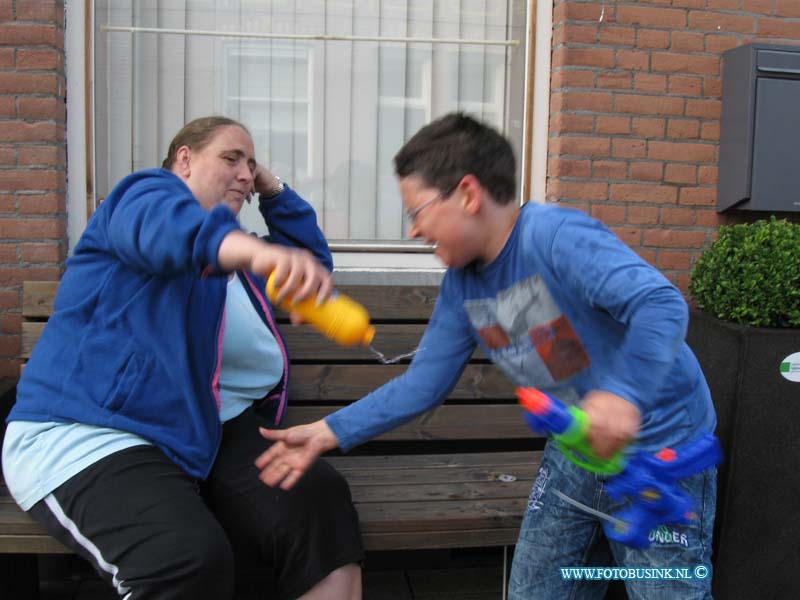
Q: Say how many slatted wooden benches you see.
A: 1